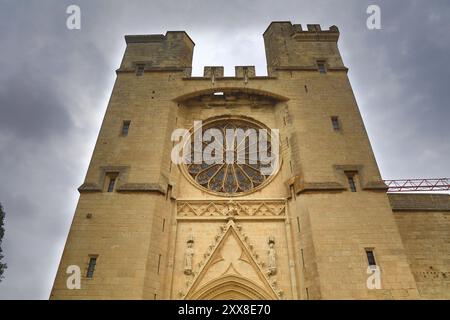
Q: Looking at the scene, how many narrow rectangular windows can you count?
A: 8